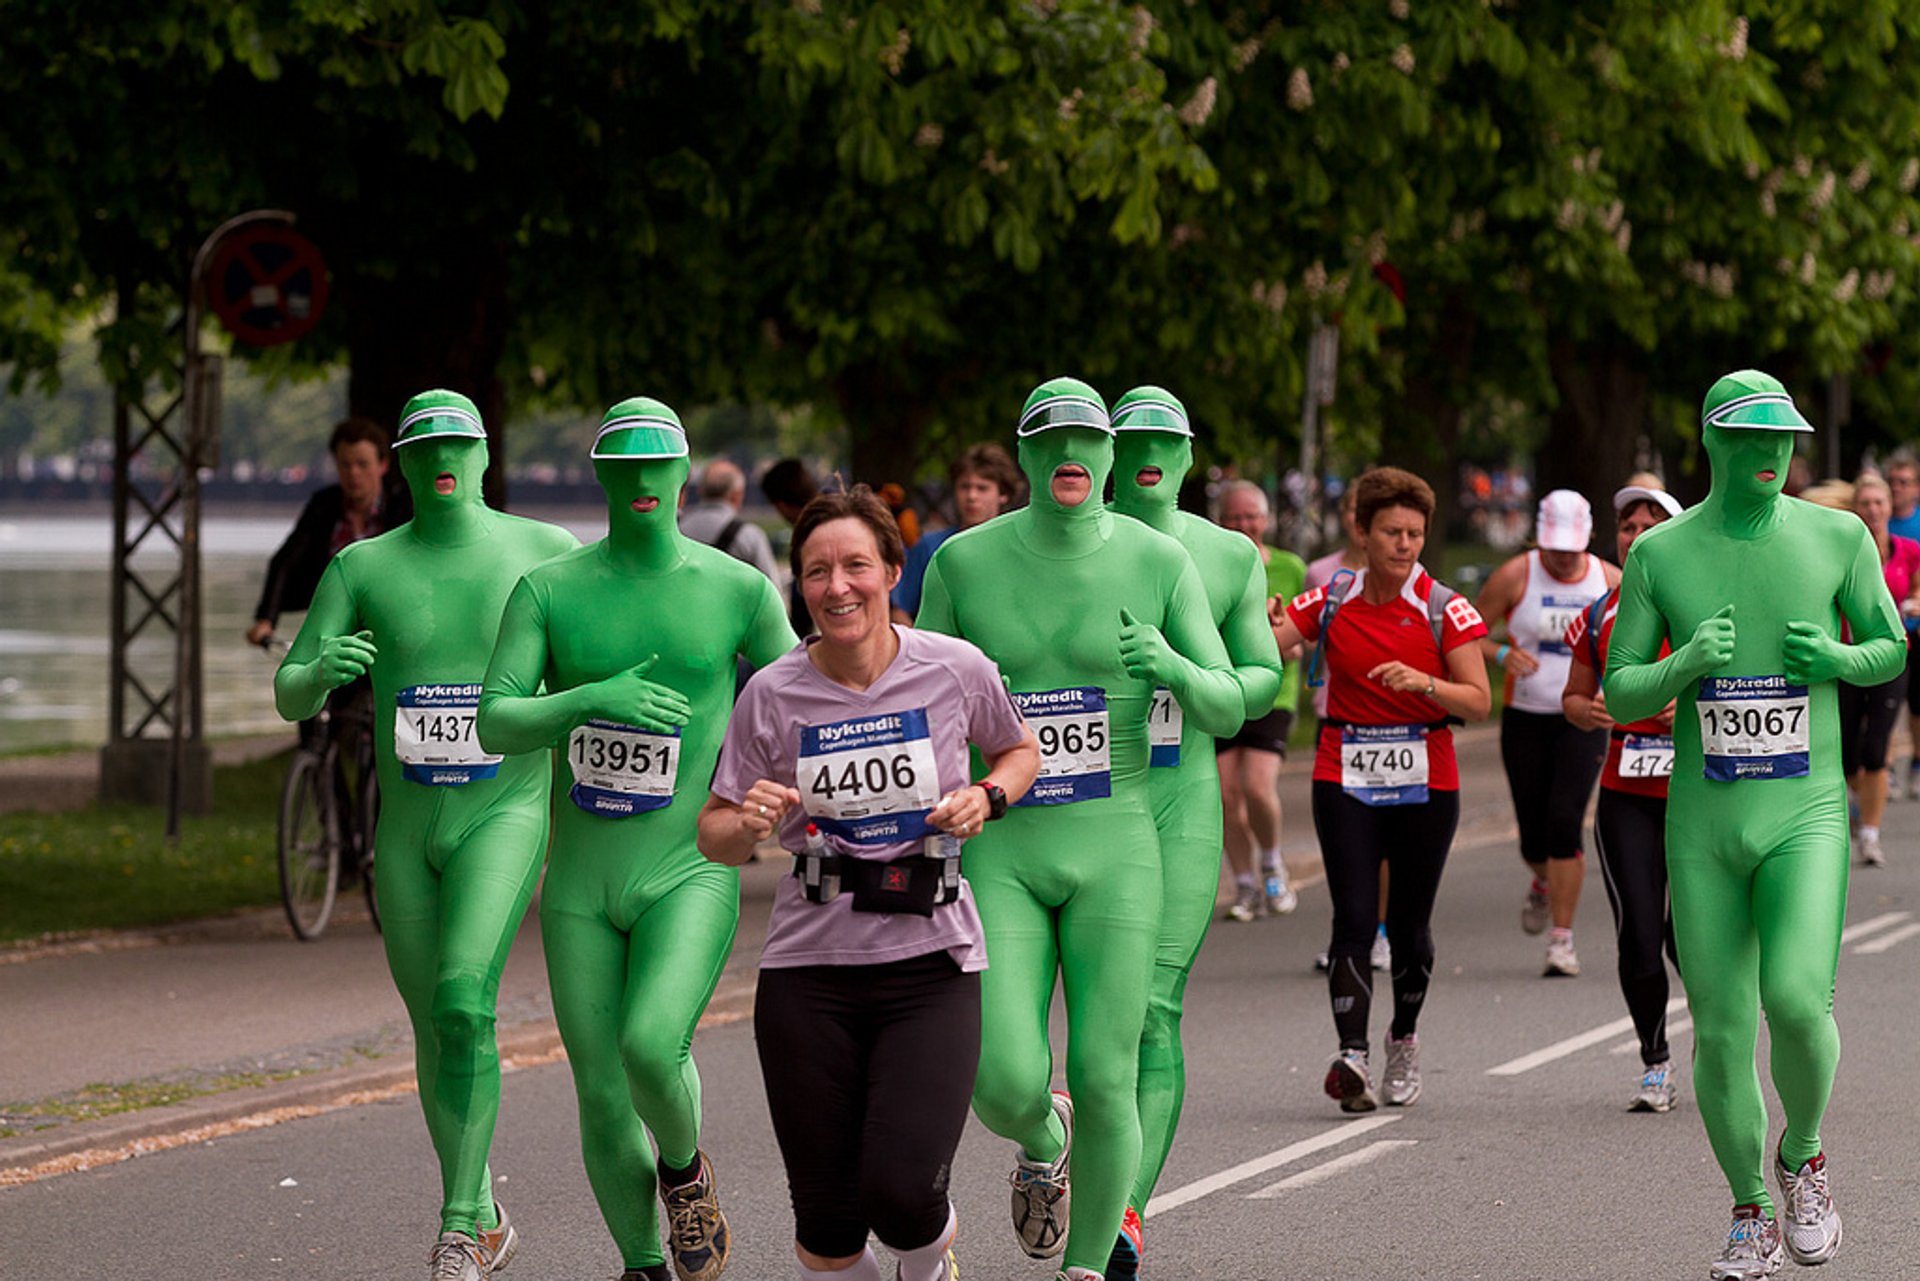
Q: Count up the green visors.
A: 5